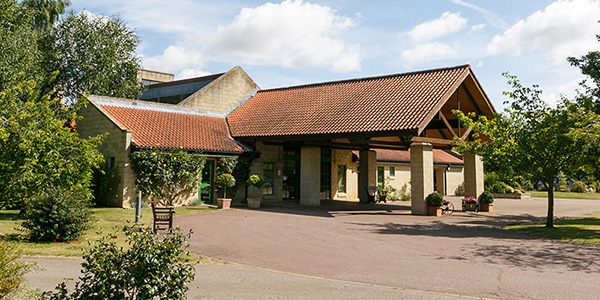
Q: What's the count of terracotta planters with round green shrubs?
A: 4